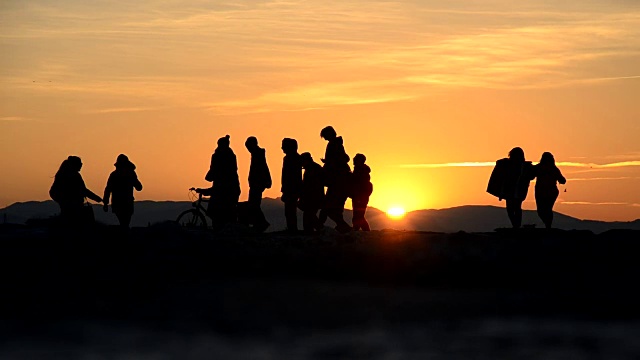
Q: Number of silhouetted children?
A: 2